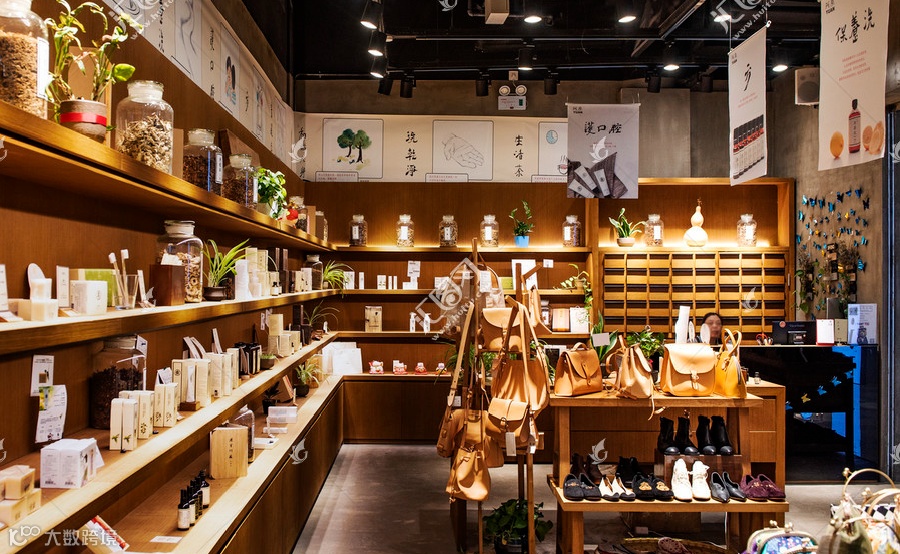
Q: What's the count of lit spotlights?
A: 9